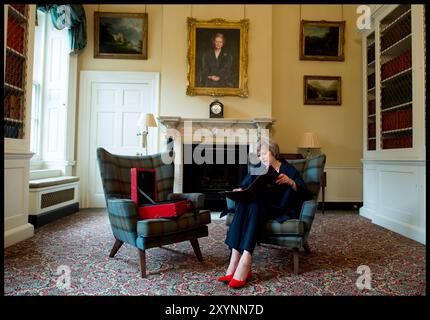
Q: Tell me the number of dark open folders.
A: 1